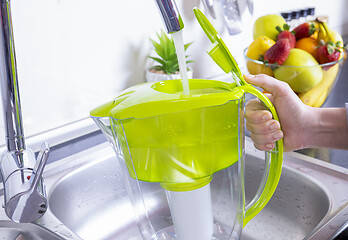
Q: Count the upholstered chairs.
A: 0